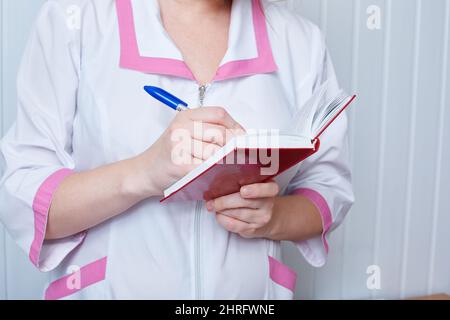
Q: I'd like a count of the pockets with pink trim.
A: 2